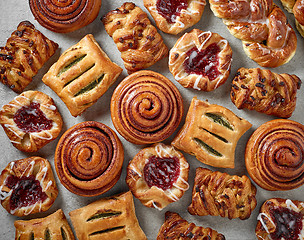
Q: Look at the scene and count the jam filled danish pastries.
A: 6